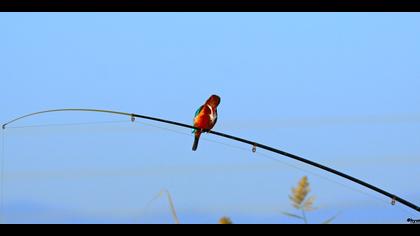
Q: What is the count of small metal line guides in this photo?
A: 3